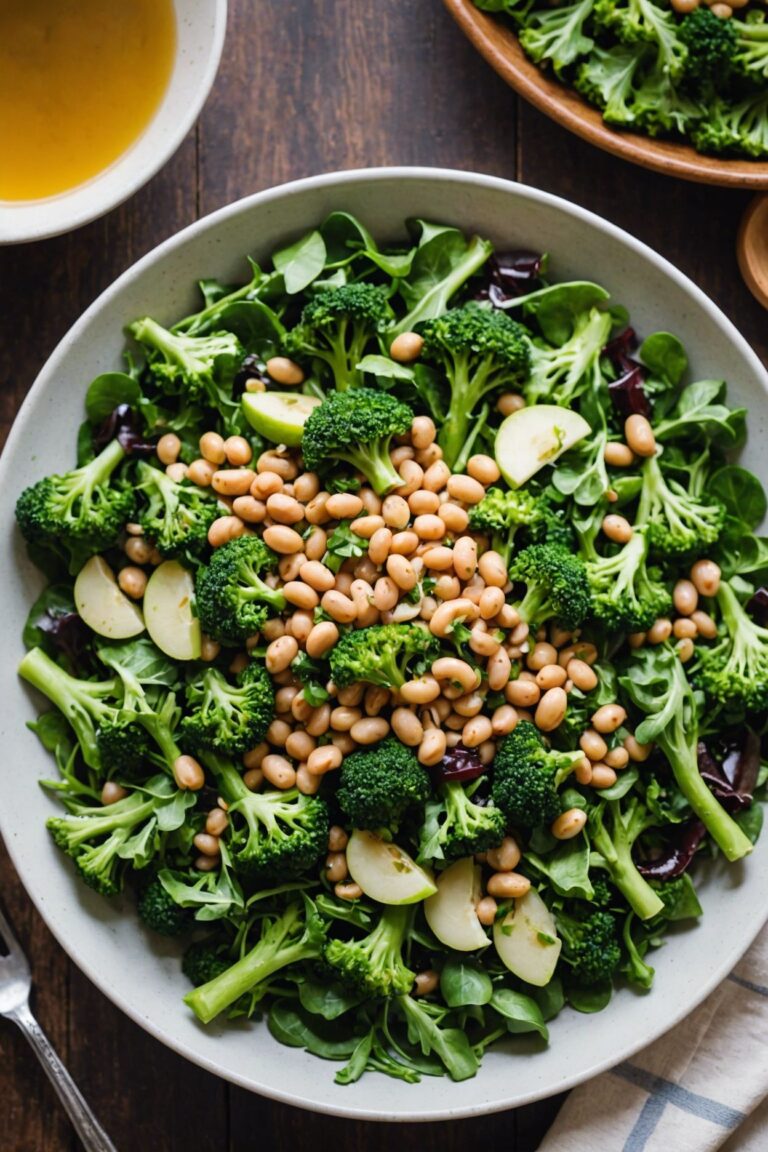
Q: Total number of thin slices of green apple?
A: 7